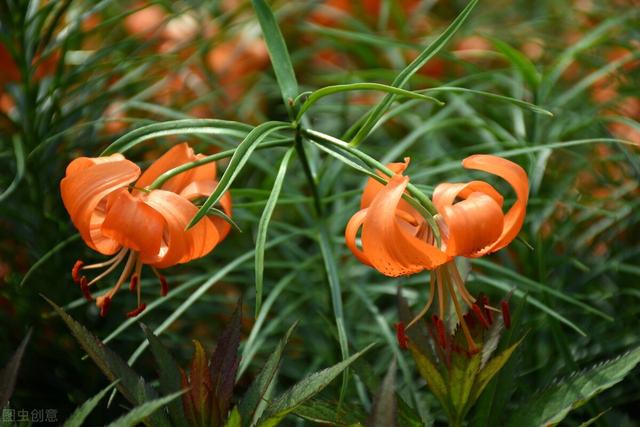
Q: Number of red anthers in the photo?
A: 11